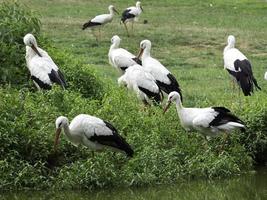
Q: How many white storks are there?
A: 9